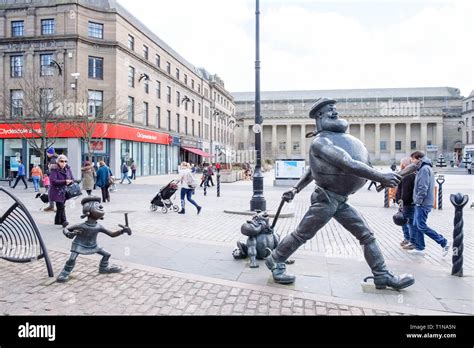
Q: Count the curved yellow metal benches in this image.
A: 0